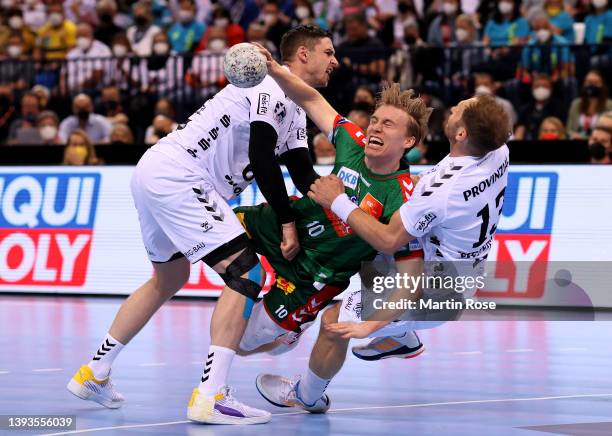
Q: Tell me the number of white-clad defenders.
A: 2